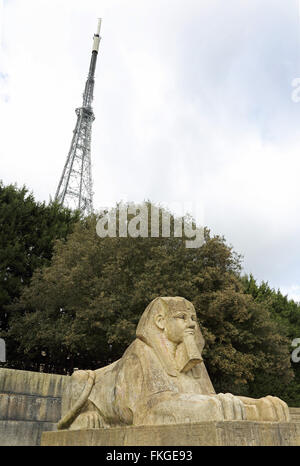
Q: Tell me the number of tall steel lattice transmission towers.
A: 1